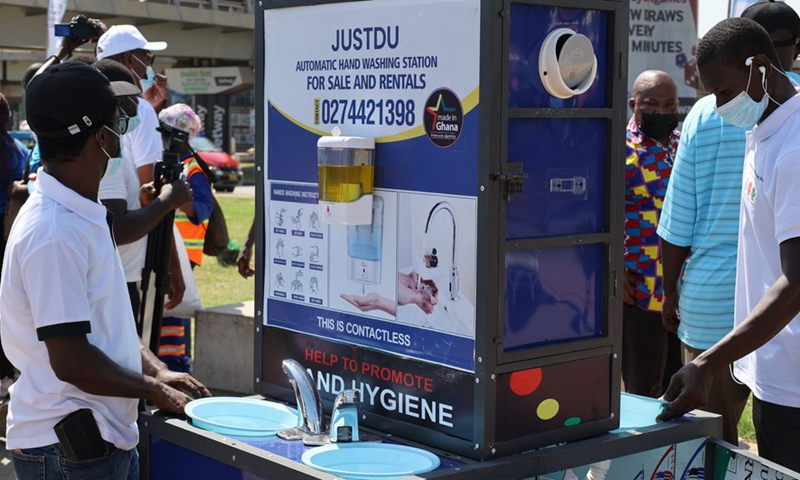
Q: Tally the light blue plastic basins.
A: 3